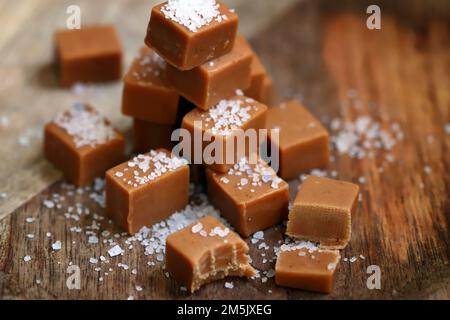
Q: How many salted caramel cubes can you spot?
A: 14